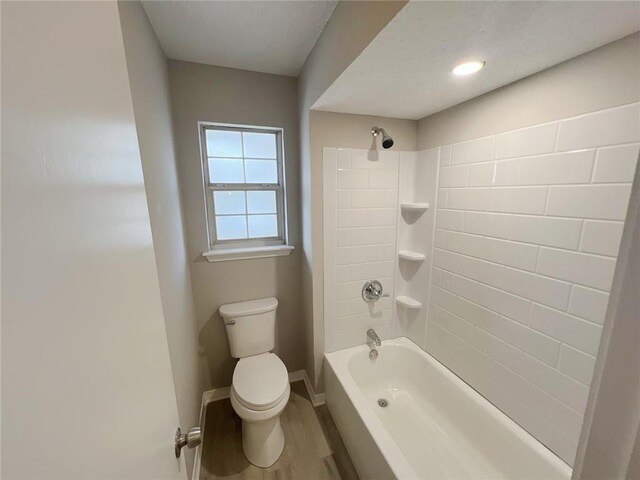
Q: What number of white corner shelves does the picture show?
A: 3